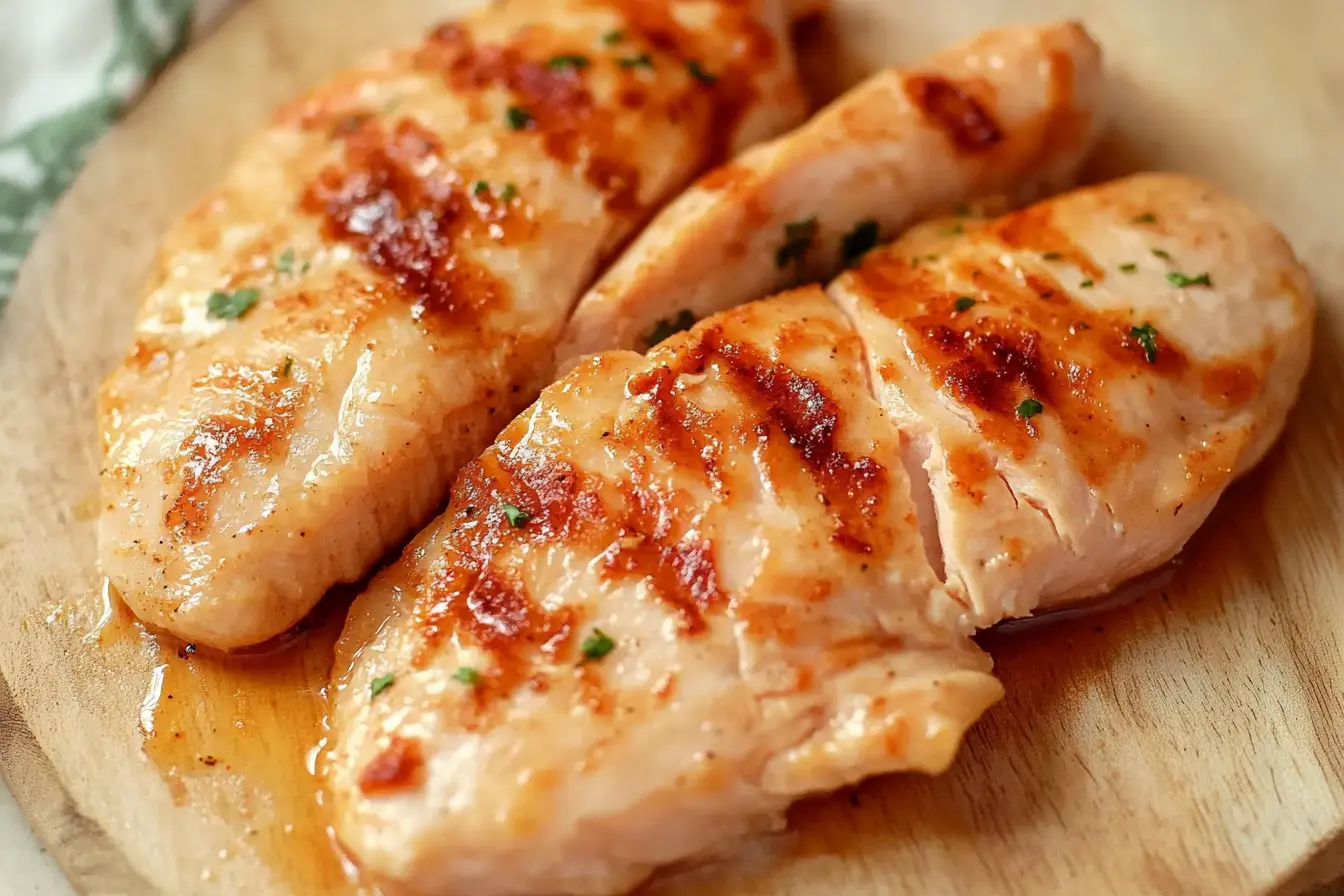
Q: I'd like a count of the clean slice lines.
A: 1